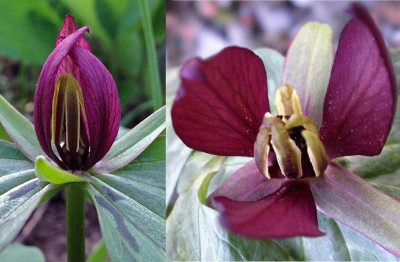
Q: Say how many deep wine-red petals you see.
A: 6